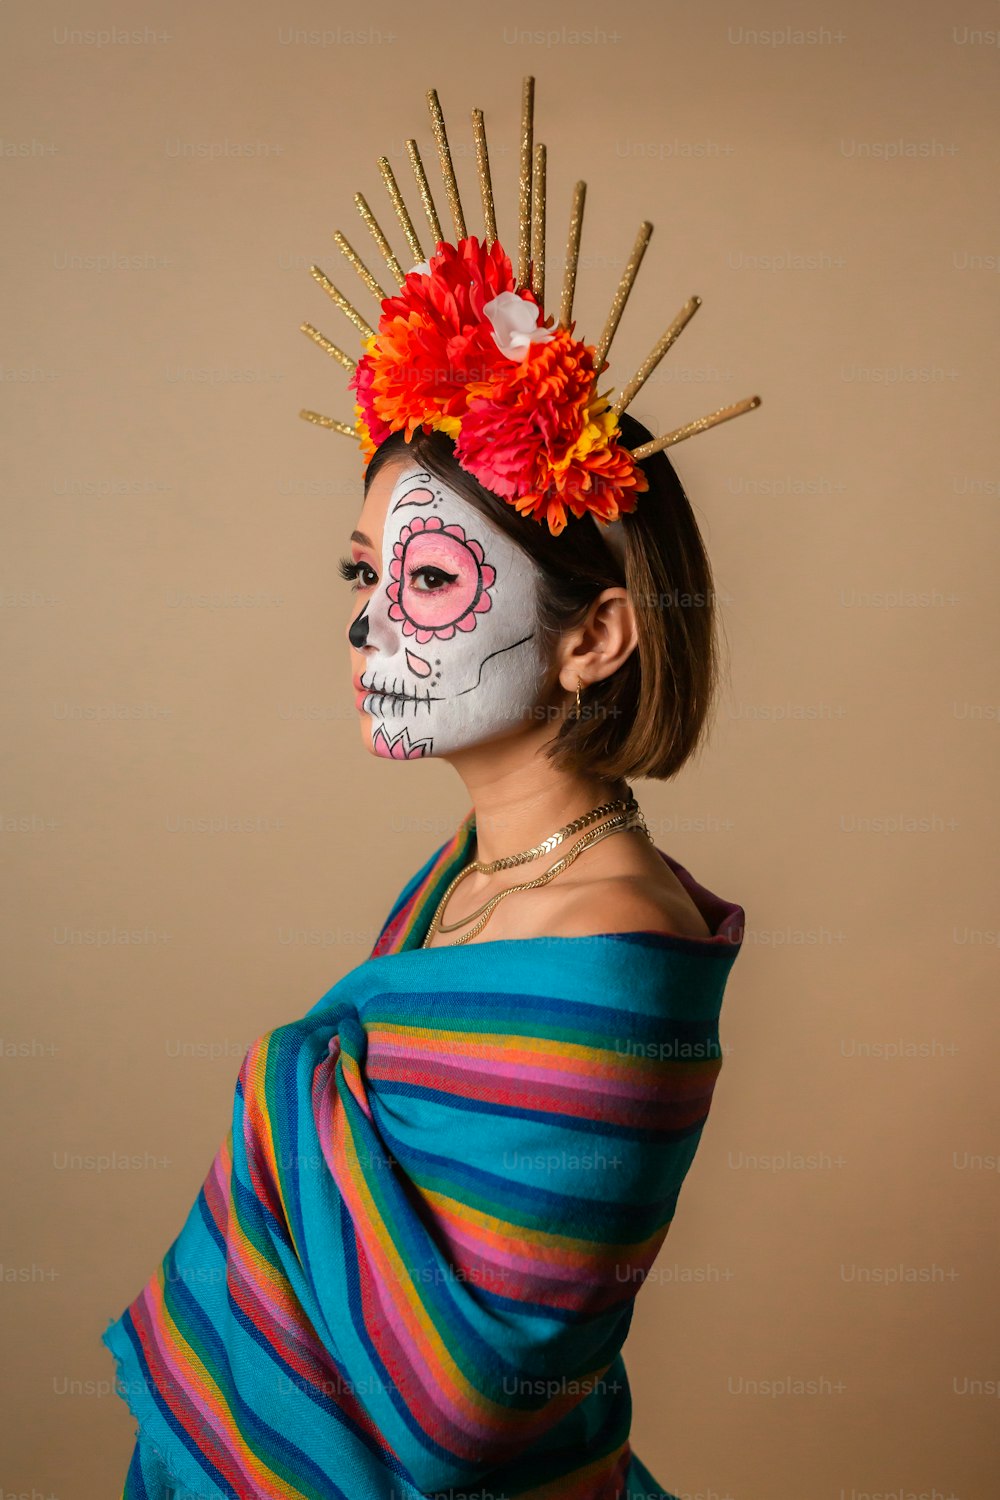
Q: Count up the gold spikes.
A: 15